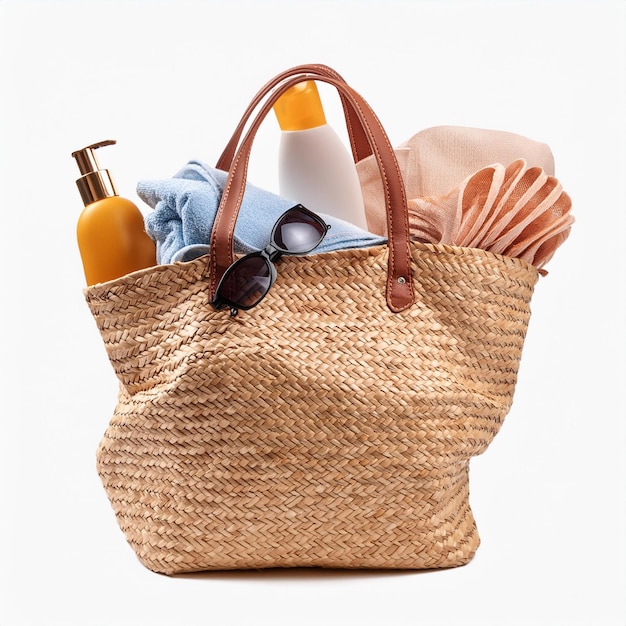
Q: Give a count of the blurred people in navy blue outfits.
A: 0